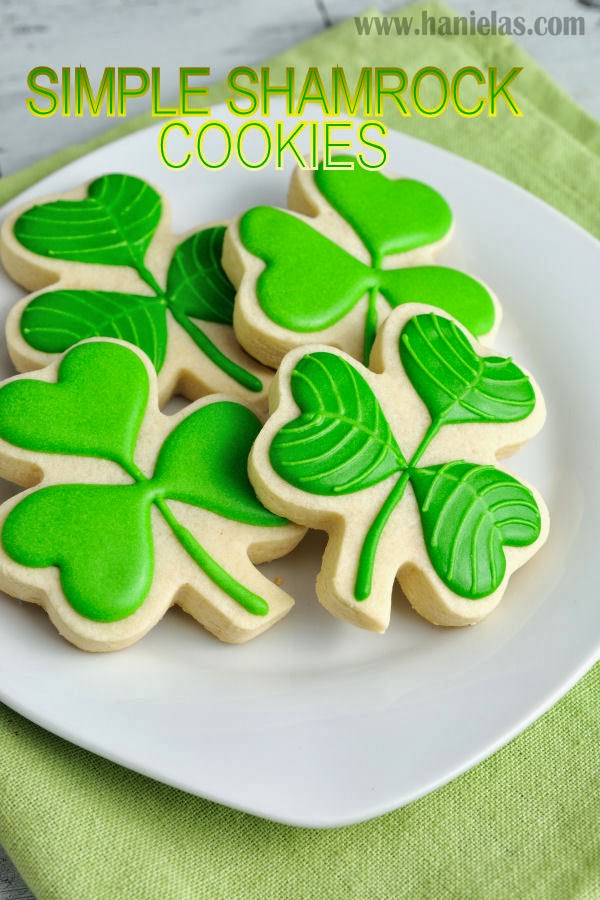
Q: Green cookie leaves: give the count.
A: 12